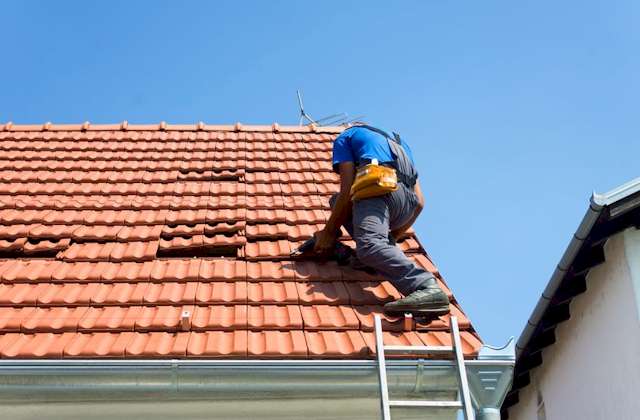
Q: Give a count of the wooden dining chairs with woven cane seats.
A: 0